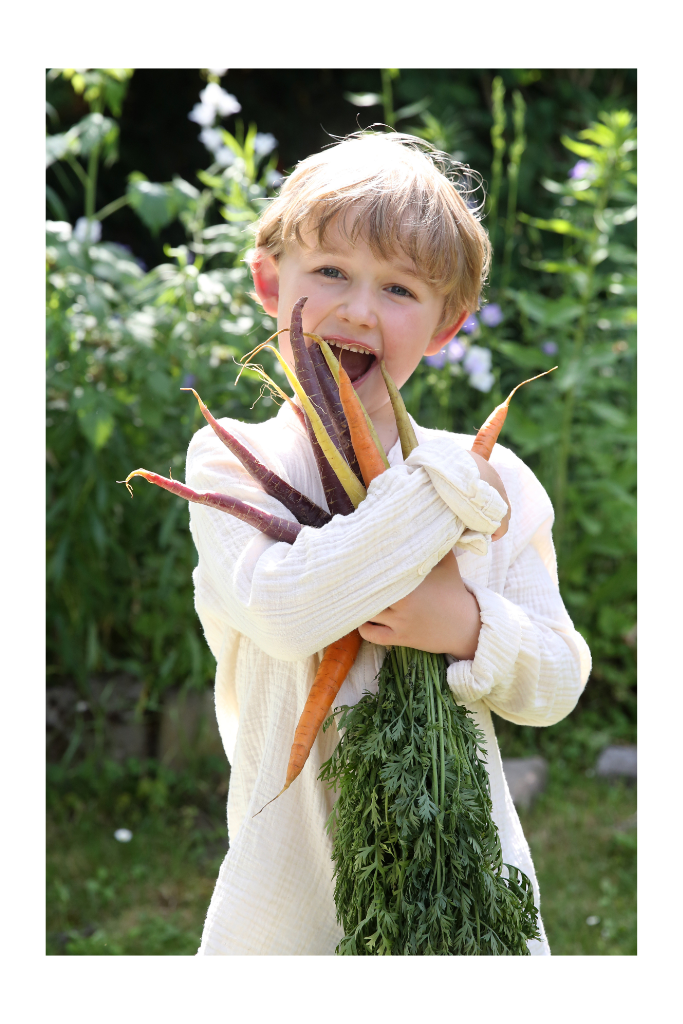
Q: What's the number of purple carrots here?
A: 4